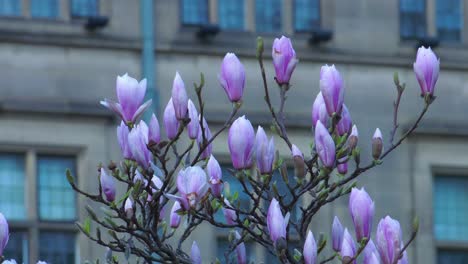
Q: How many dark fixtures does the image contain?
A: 4